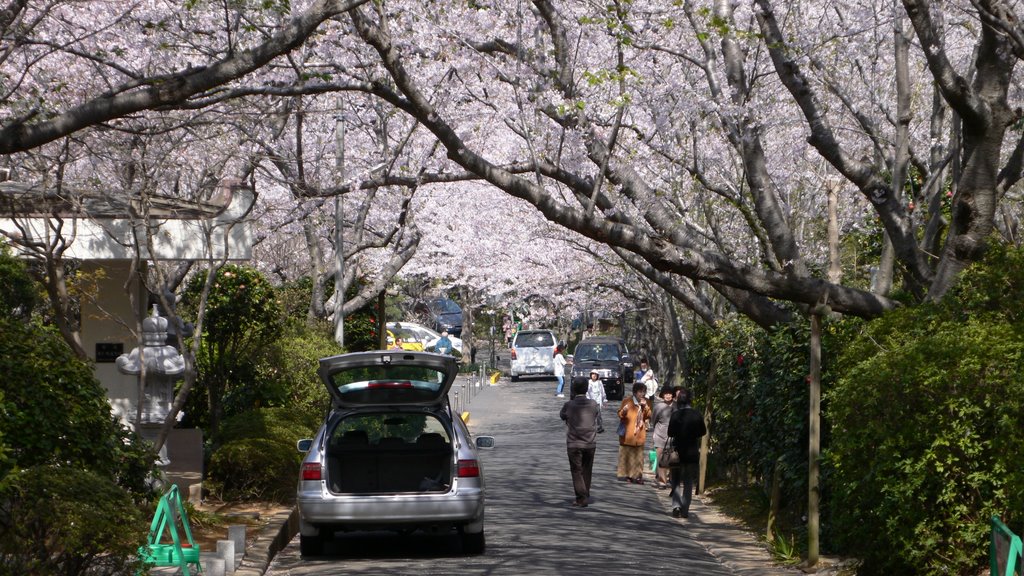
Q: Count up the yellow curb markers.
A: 2